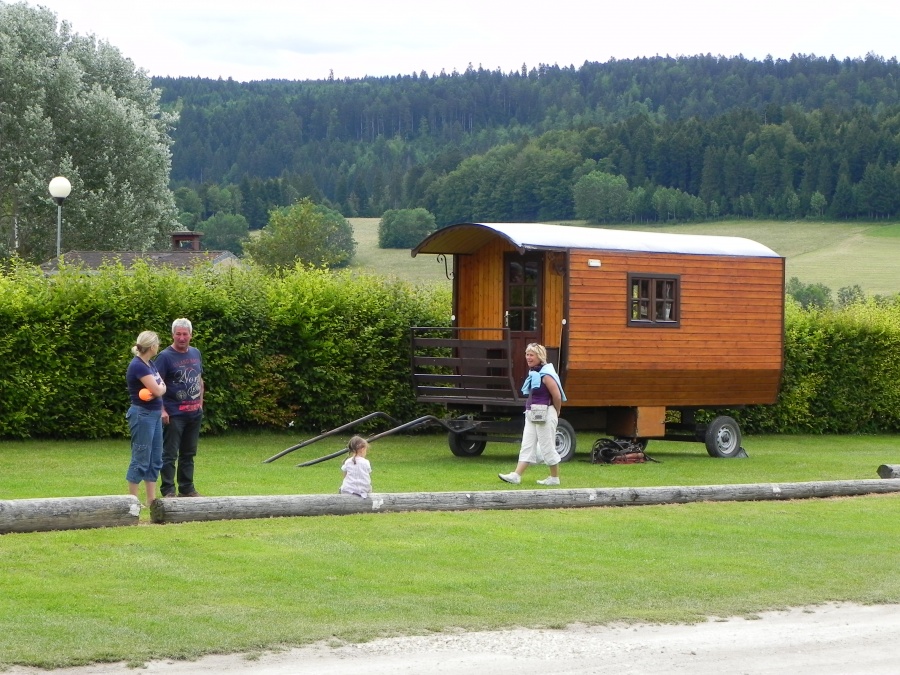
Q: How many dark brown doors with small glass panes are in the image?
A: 1